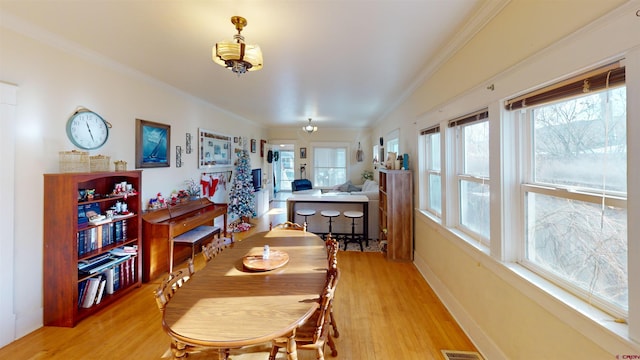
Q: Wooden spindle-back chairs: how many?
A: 5